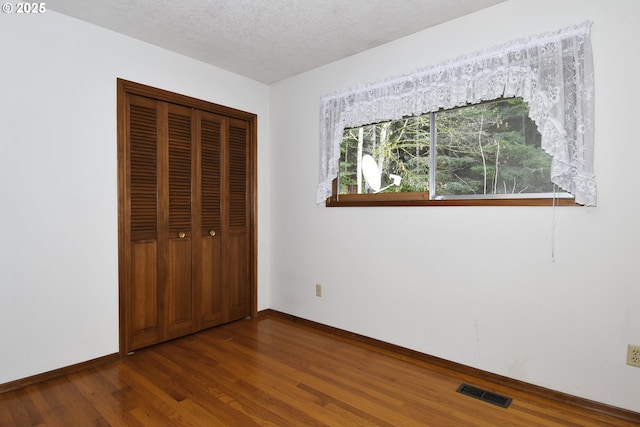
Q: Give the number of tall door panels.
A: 4